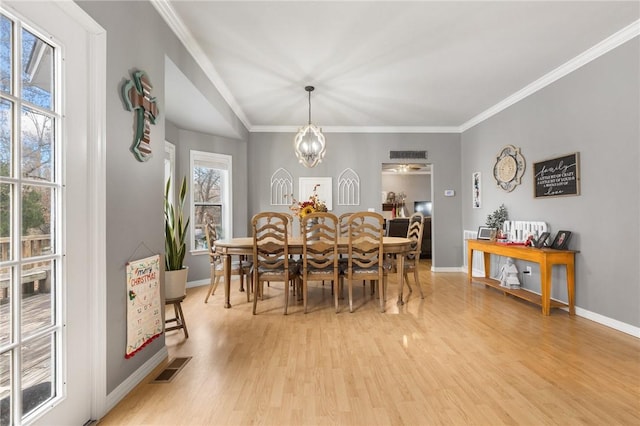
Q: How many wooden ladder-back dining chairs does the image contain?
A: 8